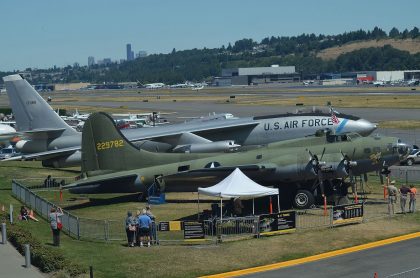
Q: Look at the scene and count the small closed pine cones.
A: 0